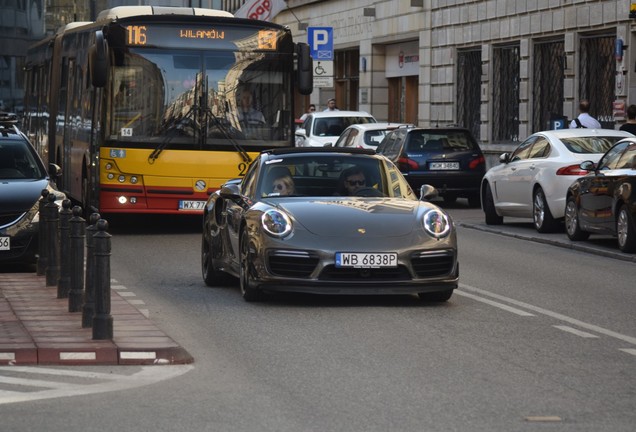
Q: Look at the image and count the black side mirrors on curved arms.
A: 2